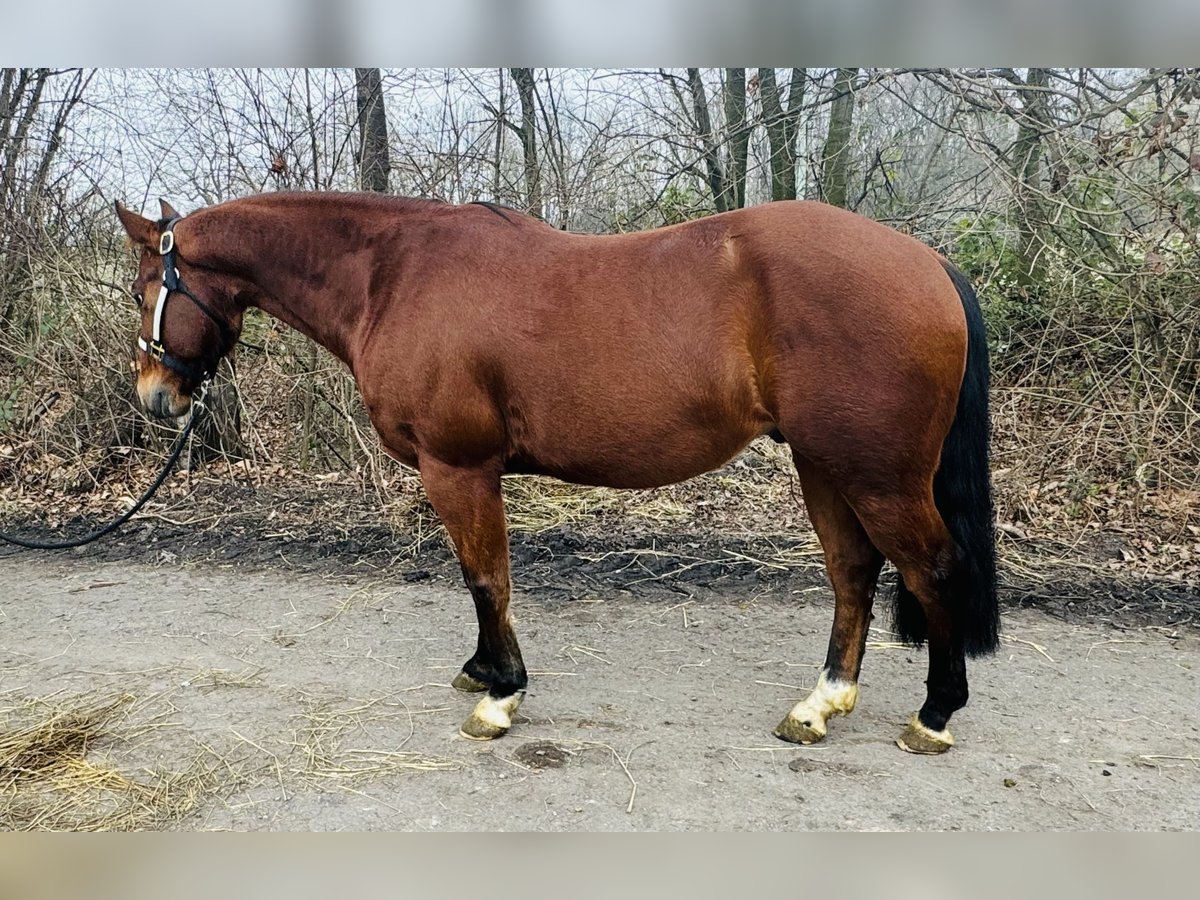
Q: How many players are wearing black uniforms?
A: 0